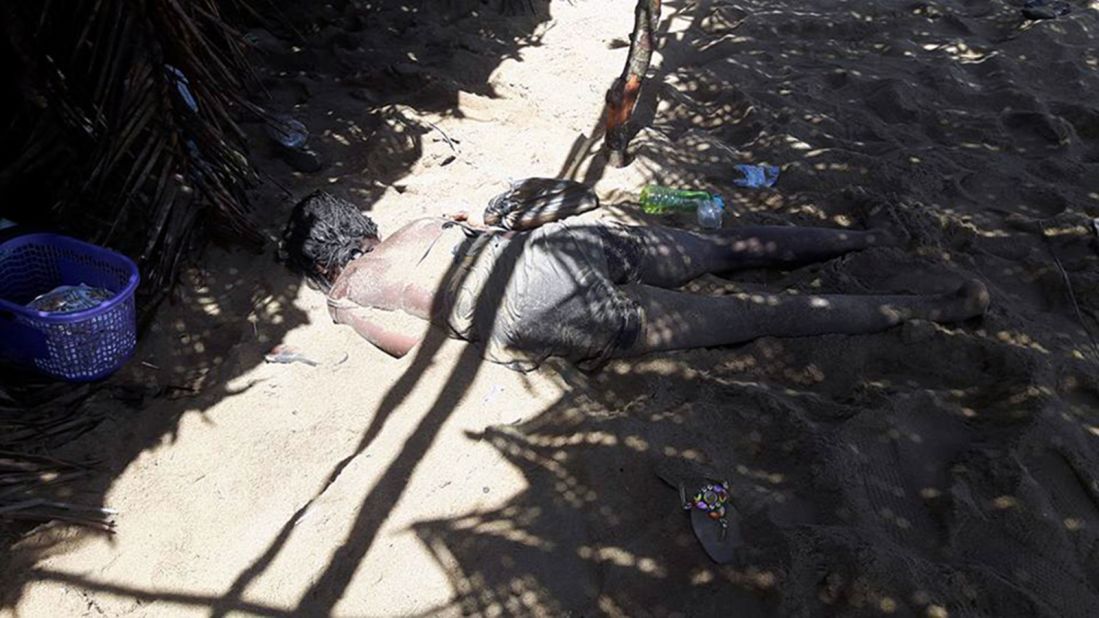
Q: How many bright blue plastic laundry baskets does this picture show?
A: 1